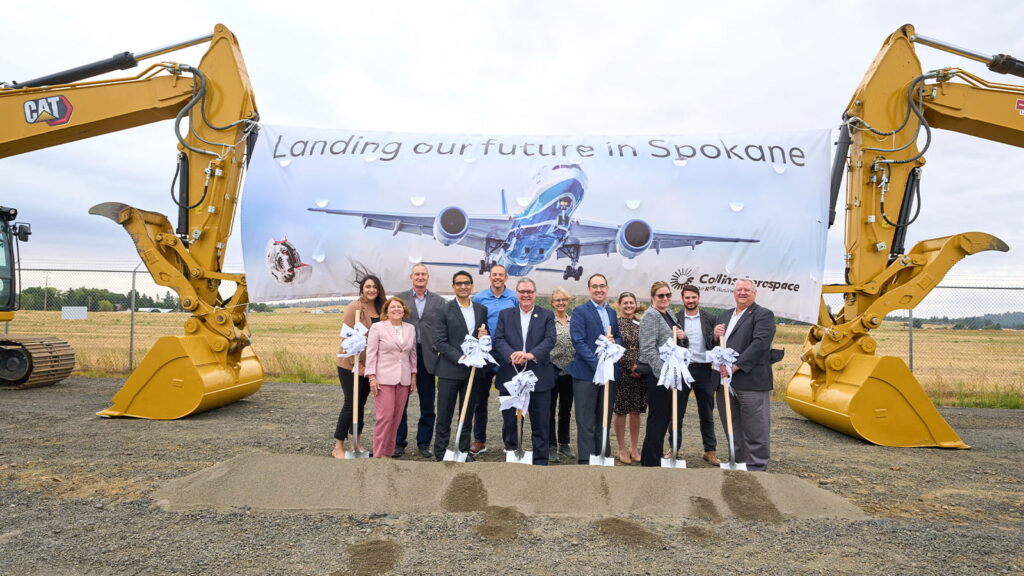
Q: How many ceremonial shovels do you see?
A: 6